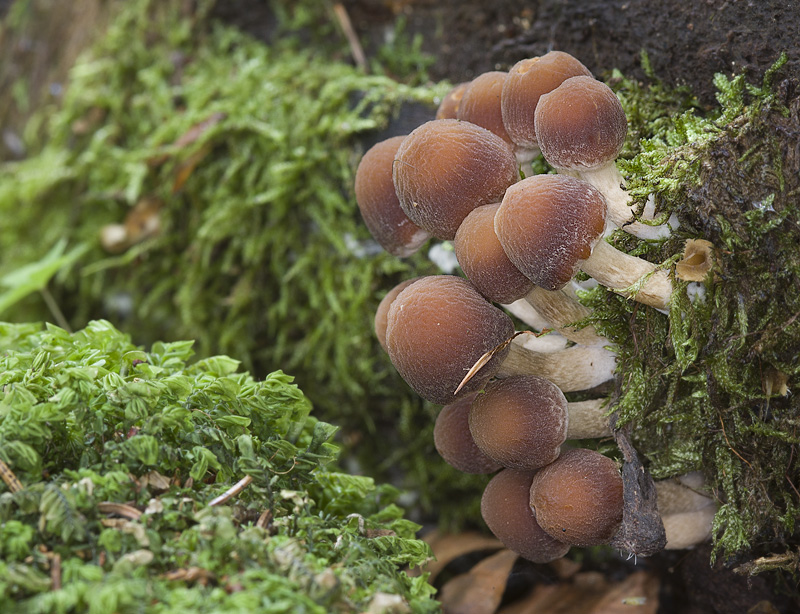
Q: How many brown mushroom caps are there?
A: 14